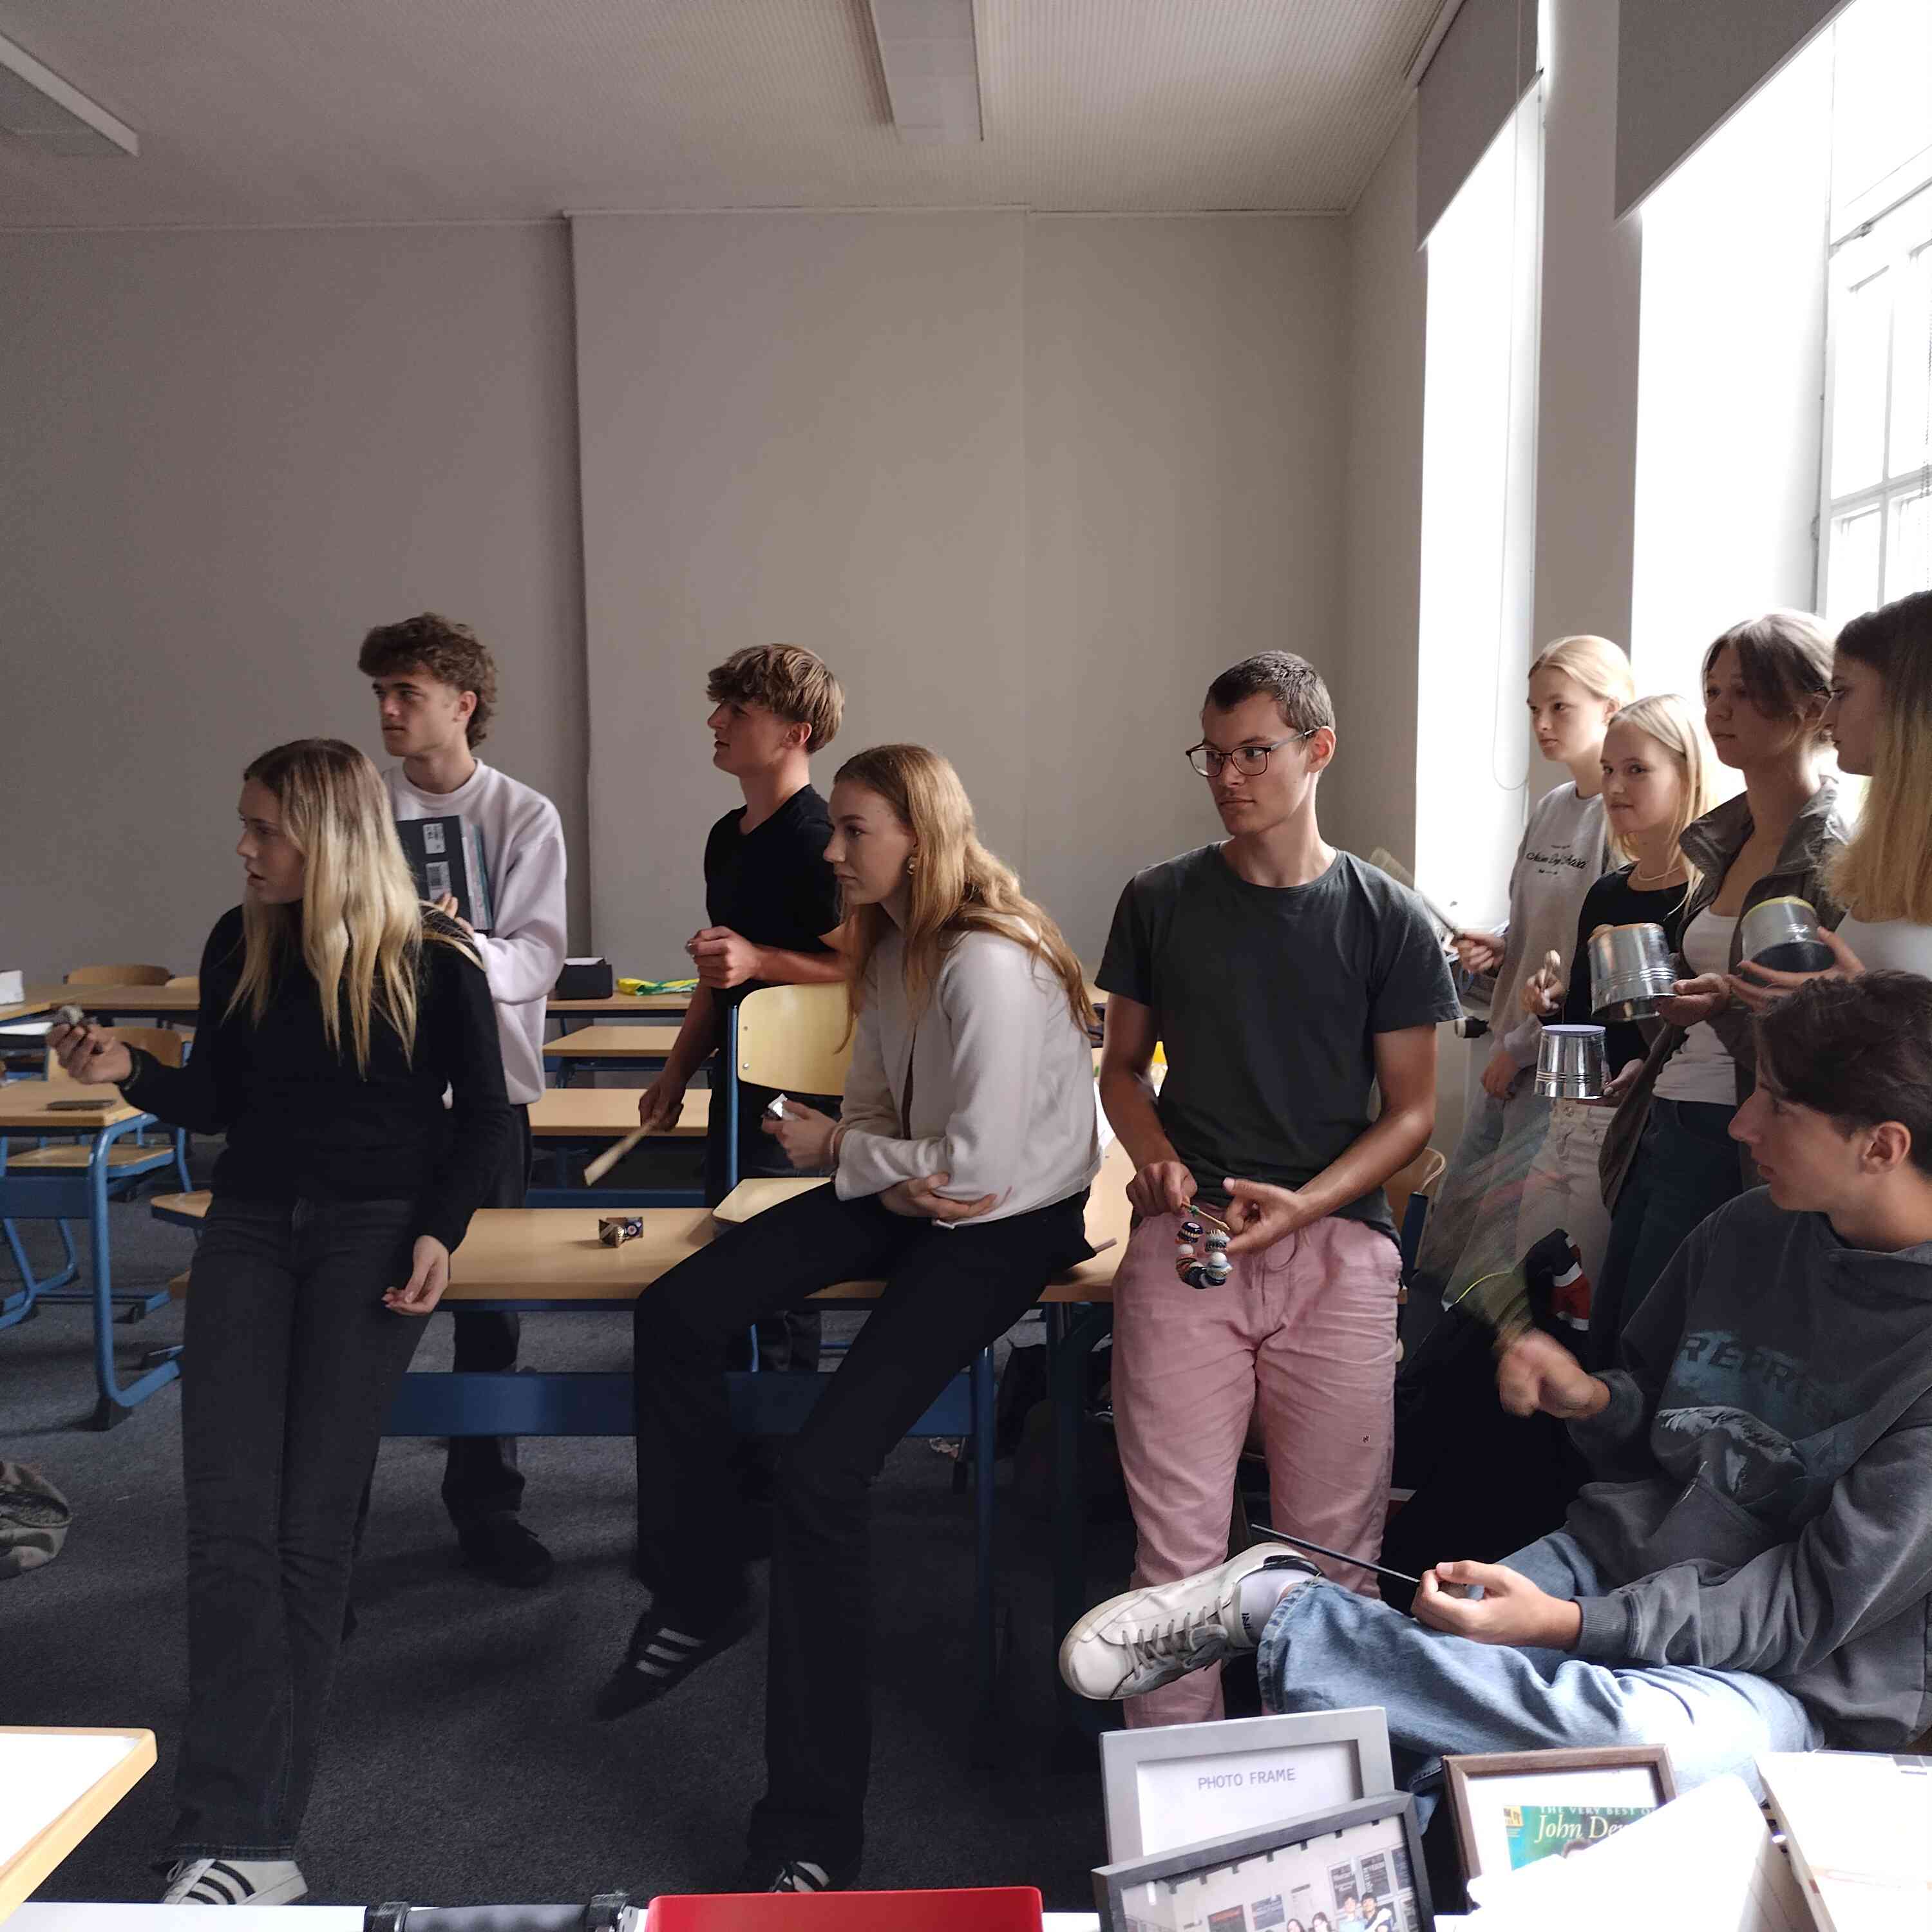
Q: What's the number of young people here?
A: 10